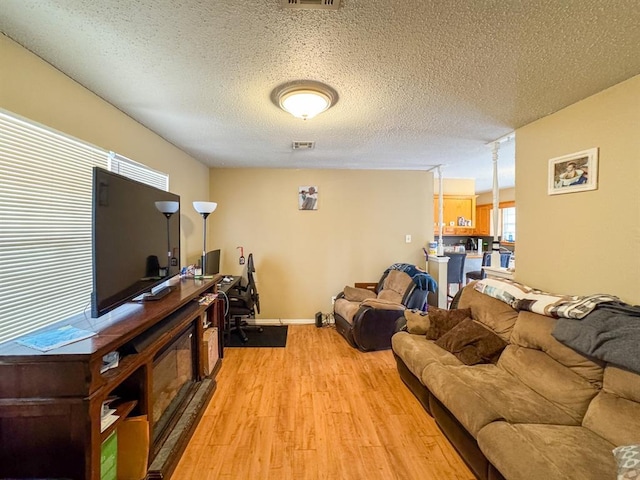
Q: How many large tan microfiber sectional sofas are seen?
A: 1